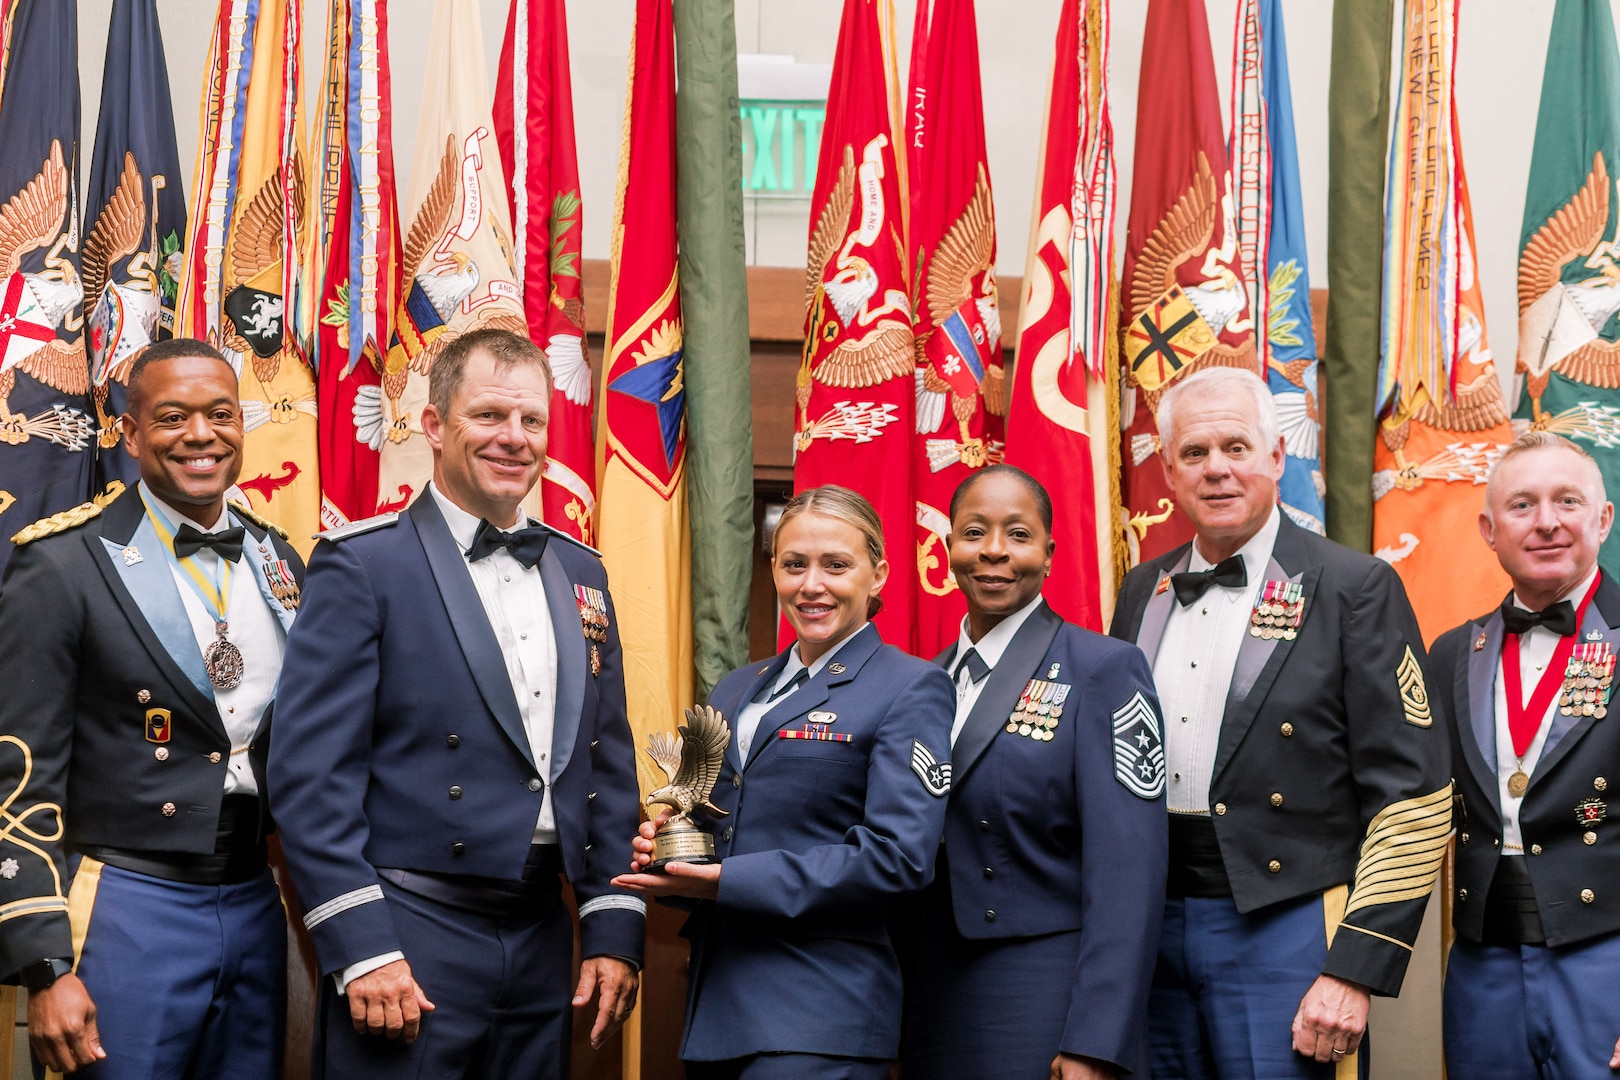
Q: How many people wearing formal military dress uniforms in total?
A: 6